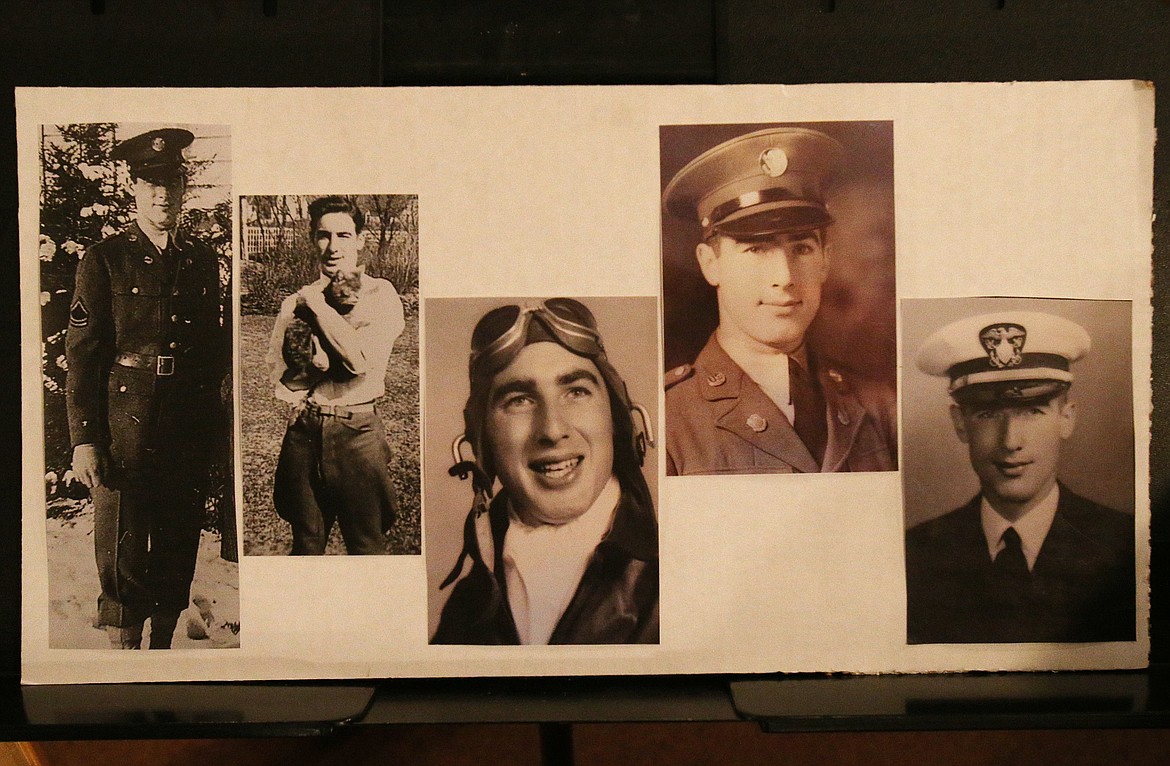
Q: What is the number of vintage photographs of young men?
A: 5